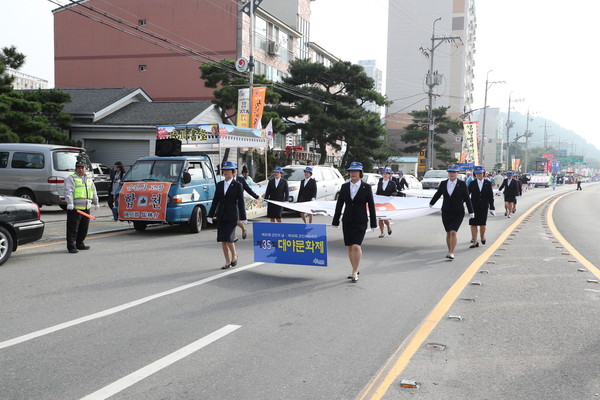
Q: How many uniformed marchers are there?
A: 12